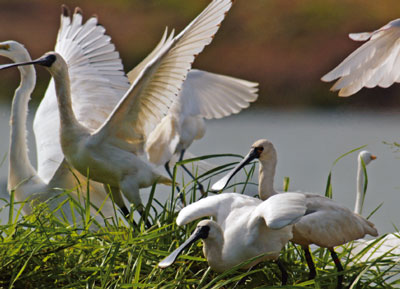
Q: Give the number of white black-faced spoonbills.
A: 3